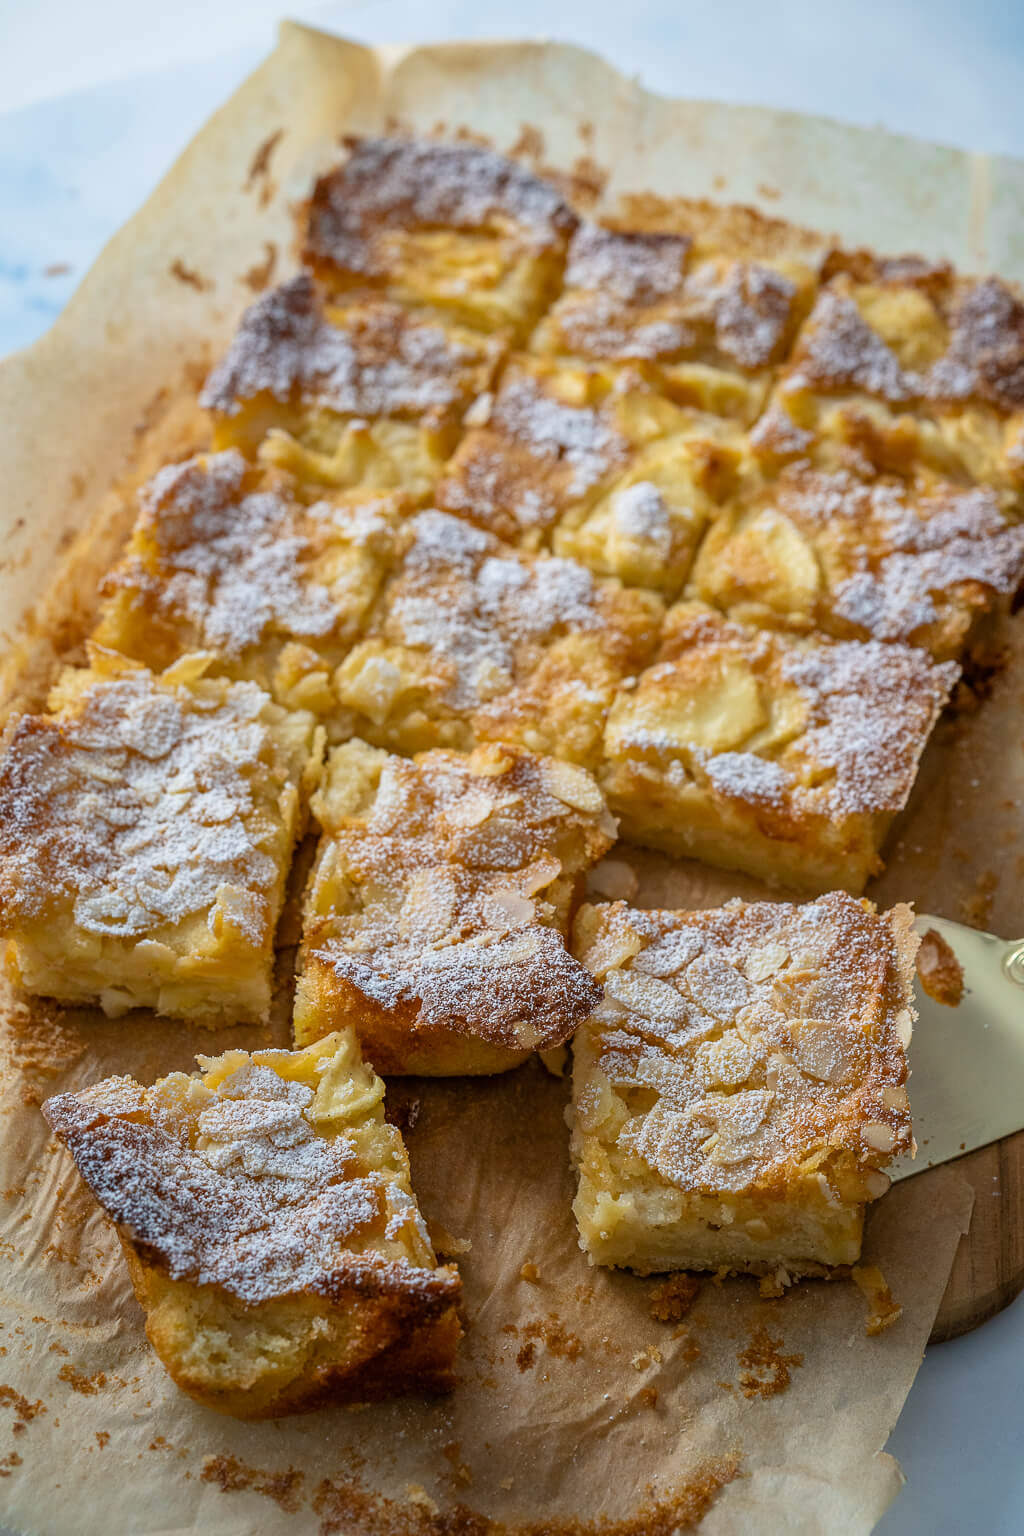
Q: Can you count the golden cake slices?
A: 13